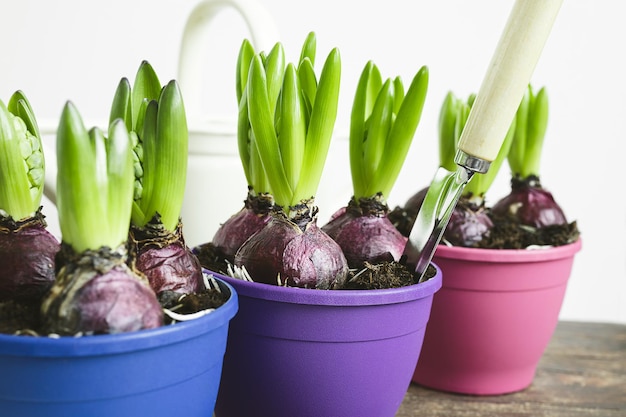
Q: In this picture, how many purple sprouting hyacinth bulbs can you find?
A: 9